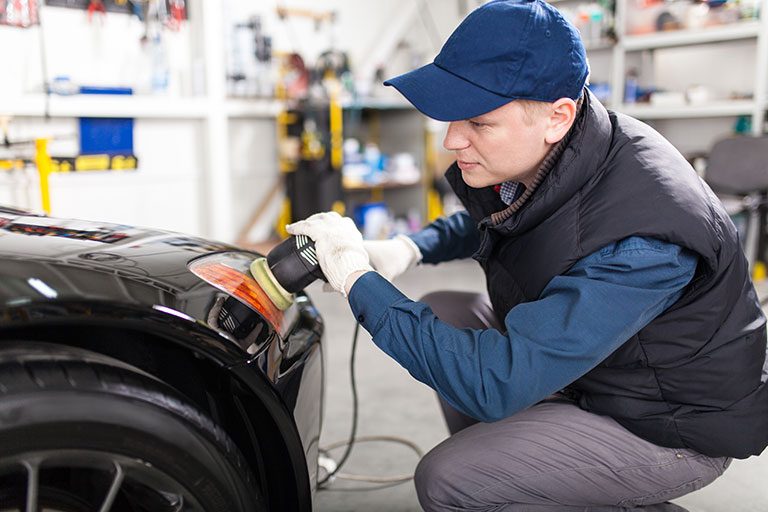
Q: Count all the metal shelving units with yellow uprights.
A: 1